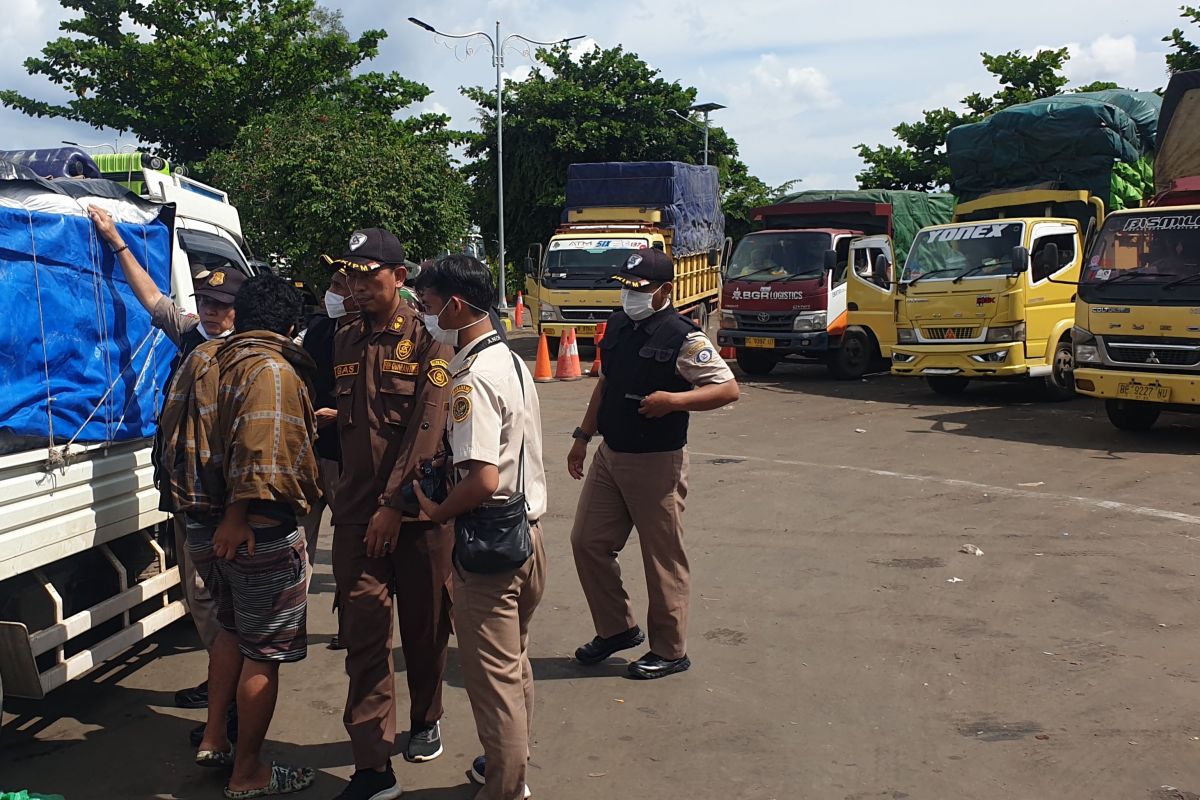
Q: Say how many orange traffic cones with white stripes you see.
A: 3